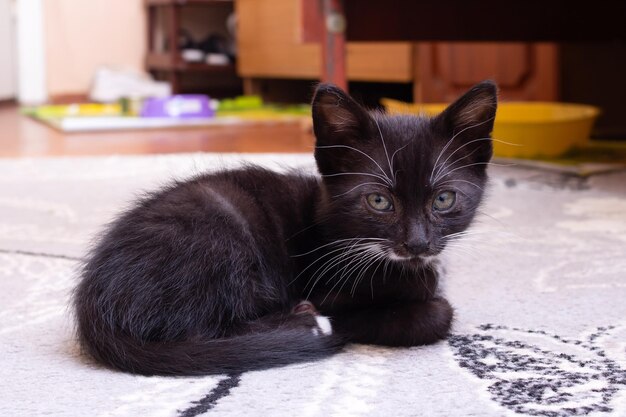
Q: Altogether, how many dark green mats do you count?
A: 1